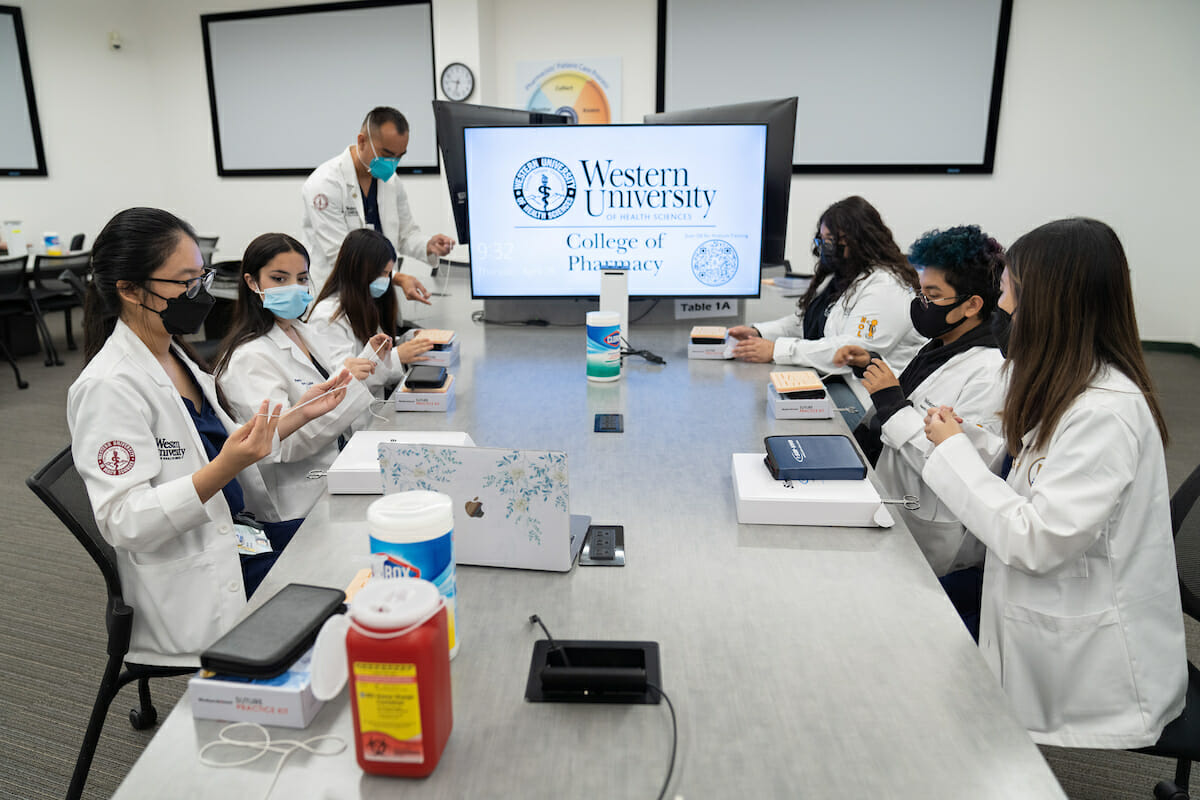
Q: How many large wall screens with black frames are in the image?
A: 3